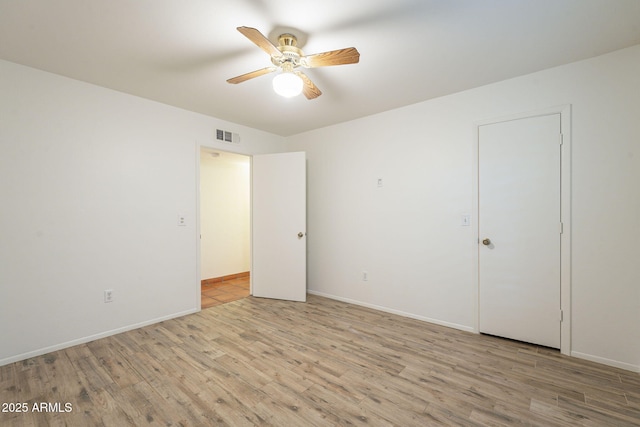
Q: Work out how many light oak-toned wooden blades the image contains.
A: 4